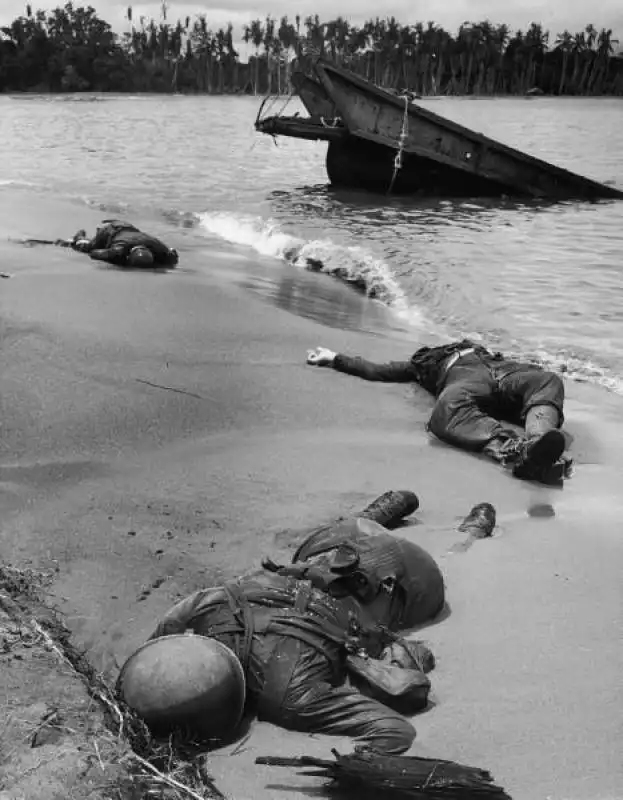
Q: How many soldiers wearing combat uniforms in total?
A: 3